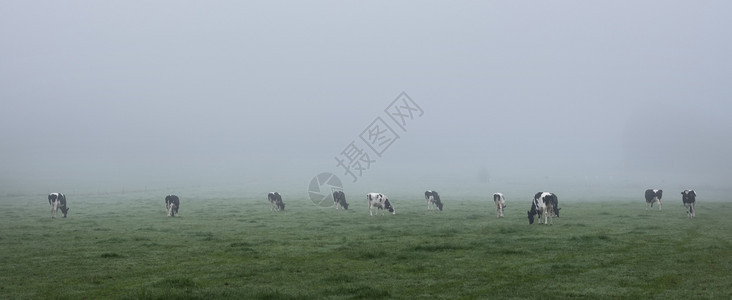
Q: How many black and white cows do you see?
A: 11